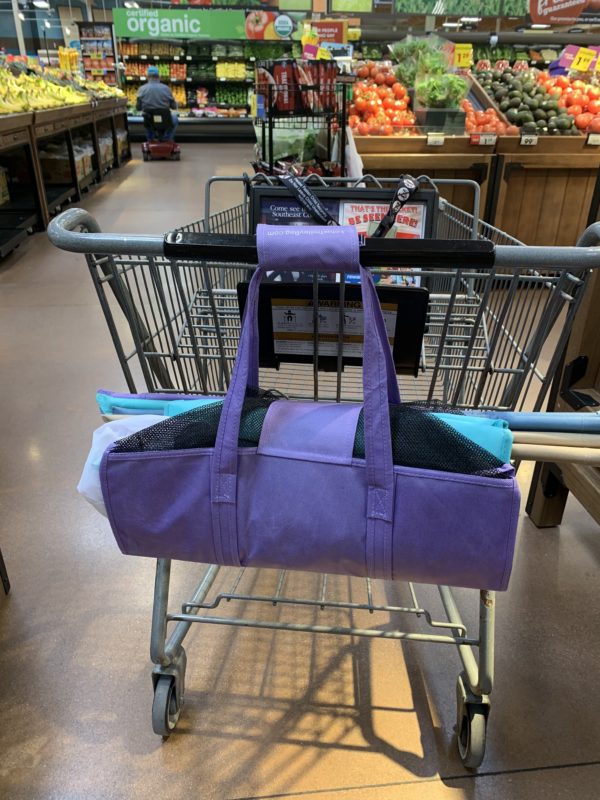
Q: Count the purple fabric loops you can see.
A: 2